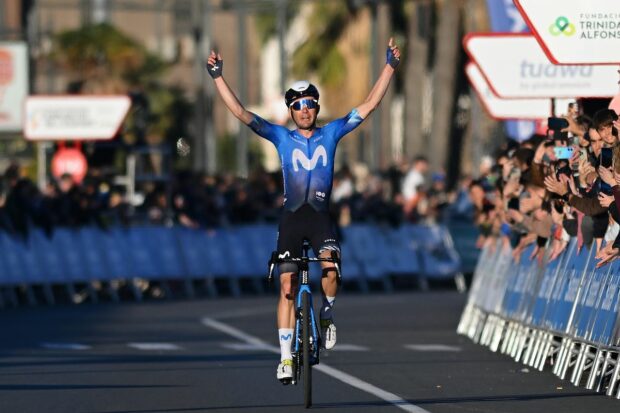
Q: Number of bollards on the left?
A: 0